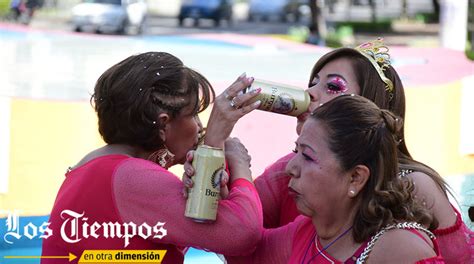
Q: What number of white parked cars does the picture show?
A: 1